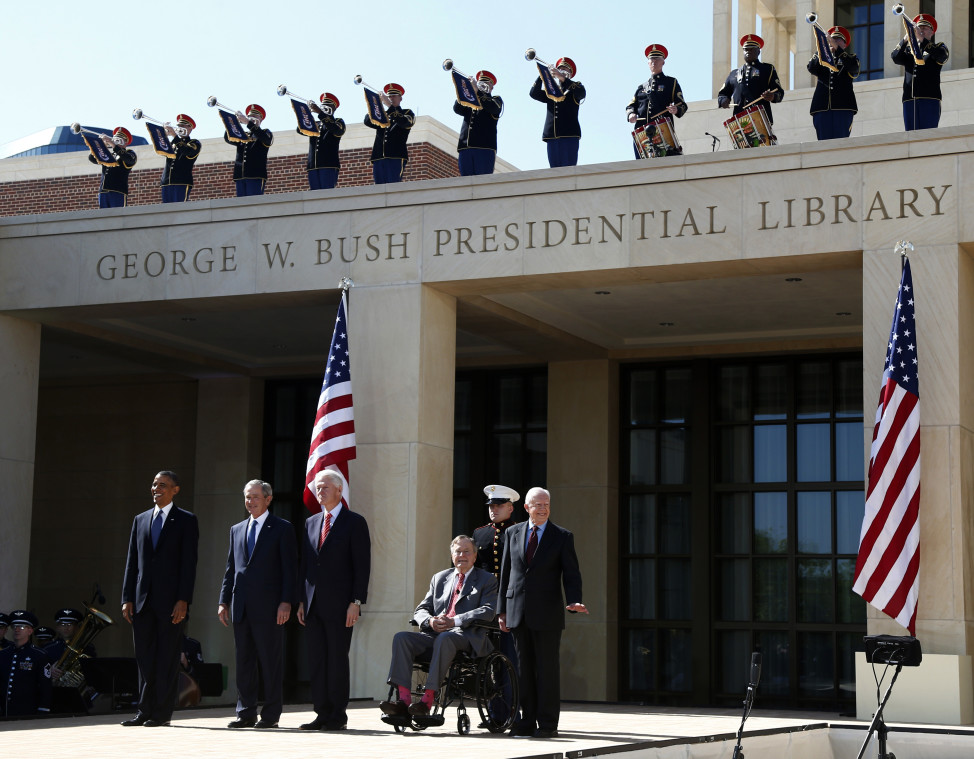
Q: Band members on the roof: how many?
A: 11